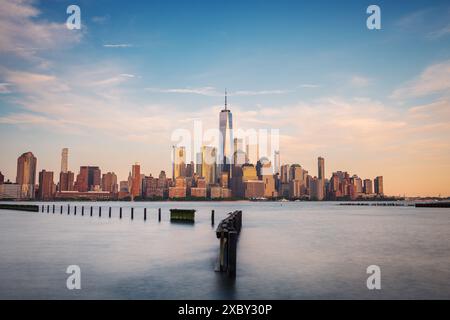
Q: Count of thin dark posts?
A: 15